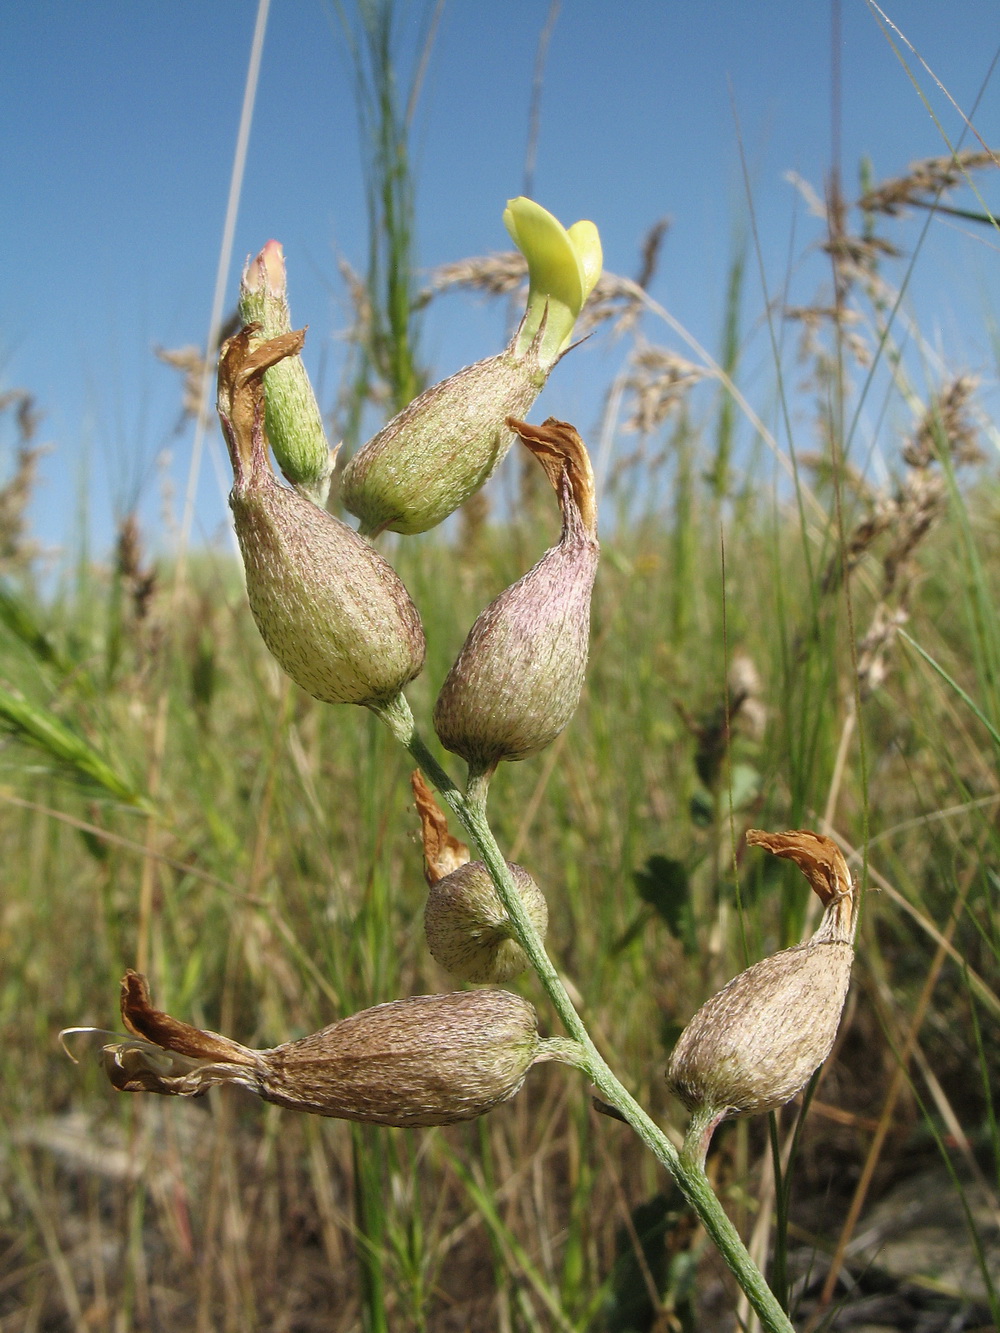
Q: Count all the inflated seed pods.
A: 6